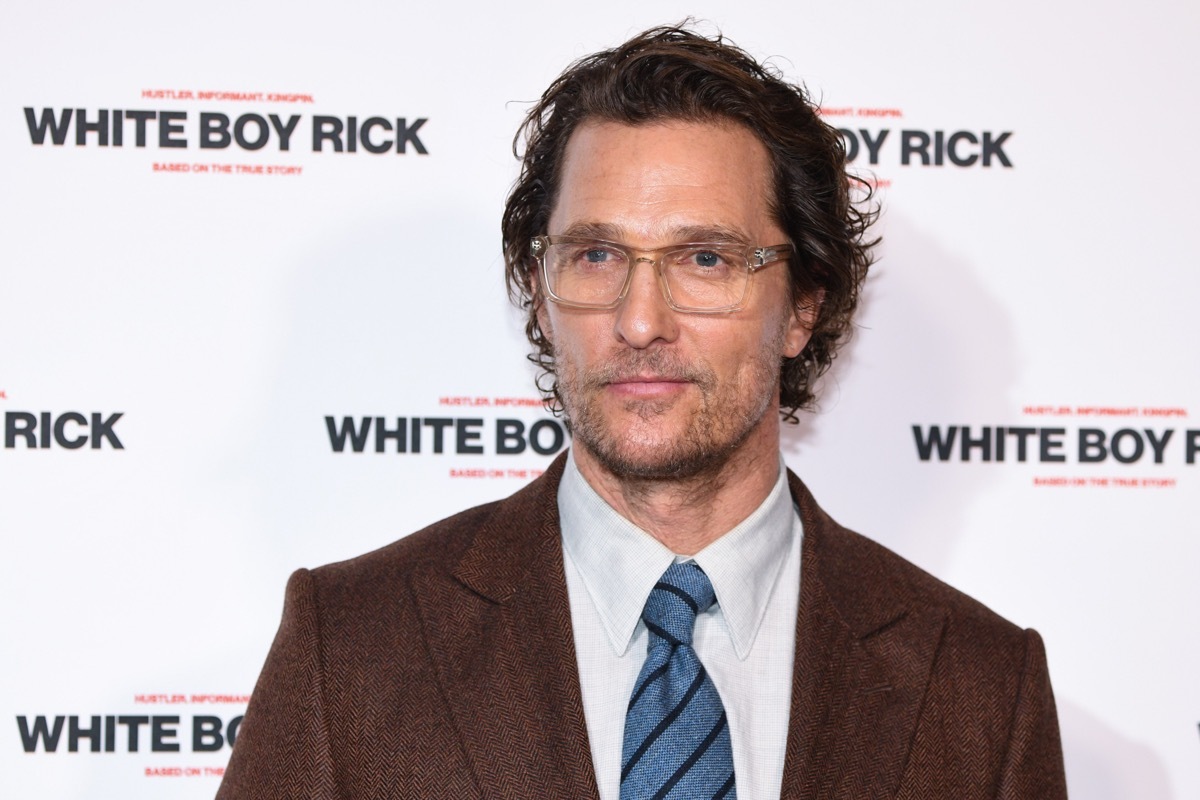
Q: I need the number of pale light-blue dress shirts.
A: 1